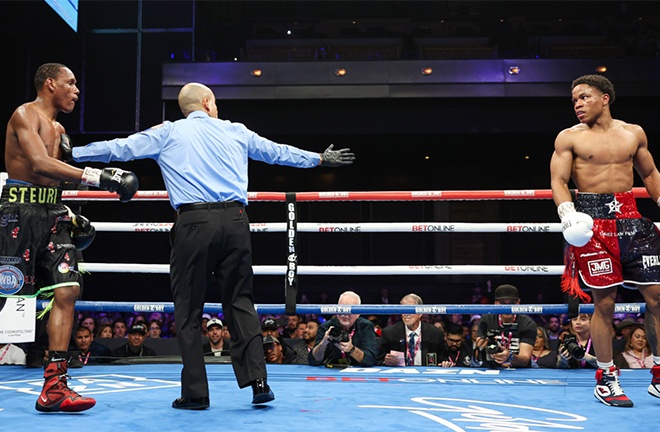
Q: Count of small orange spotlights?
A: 5